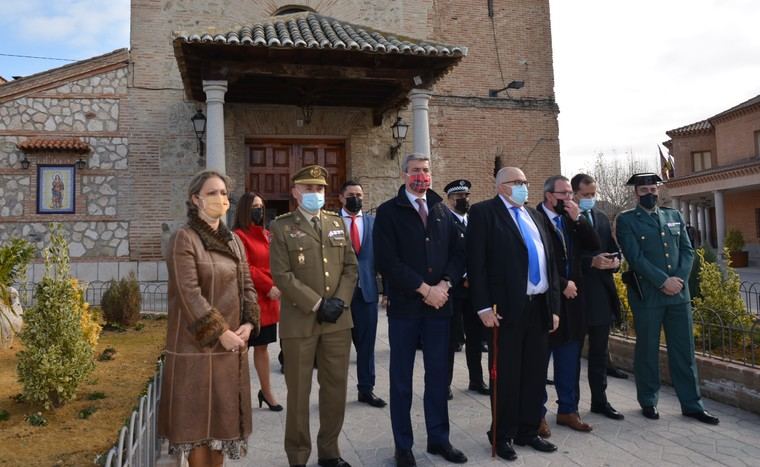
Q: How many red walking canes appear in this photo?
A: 1